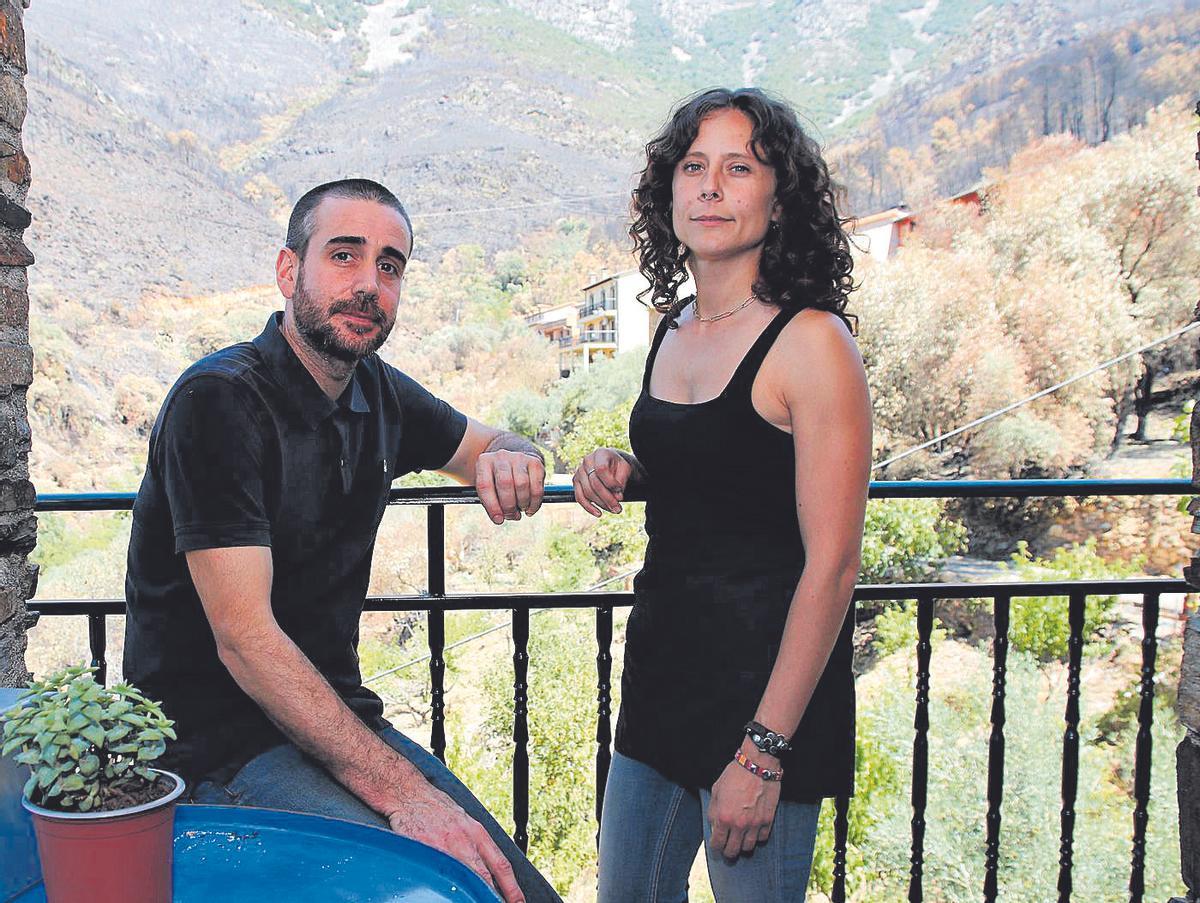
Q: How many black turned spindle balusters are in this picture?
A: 9